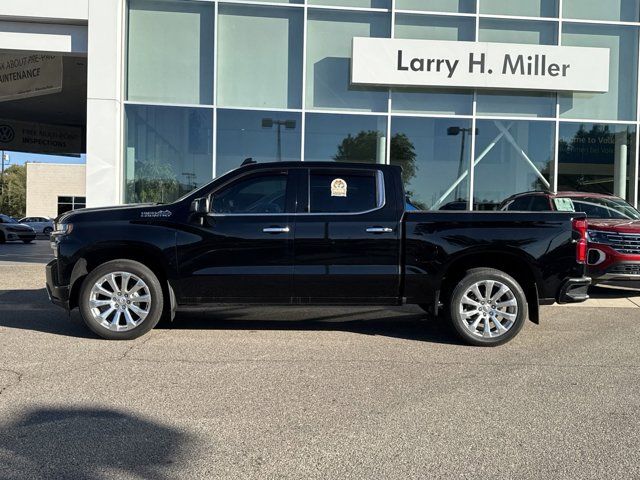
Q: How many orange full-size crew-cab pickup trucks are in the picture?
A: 0